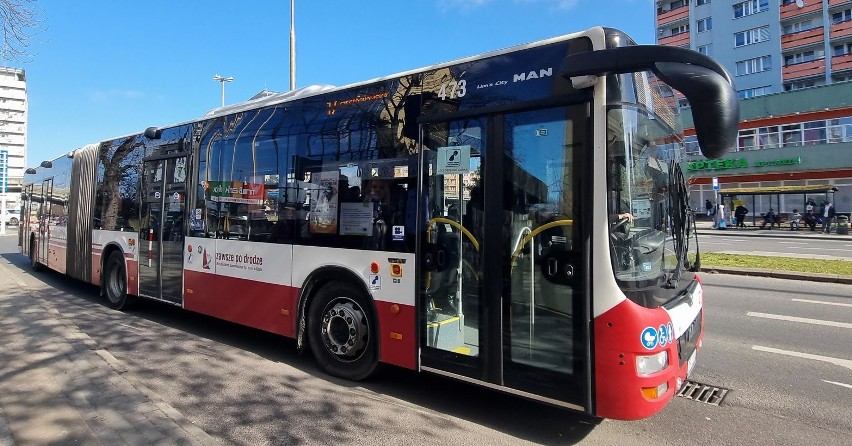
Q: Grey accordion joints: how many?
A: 1